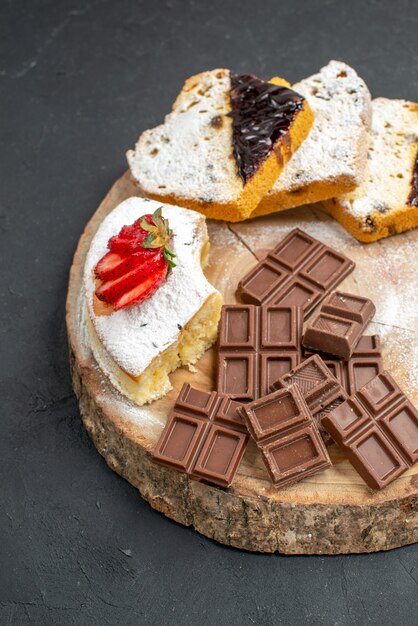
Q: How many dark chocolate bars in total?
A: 8